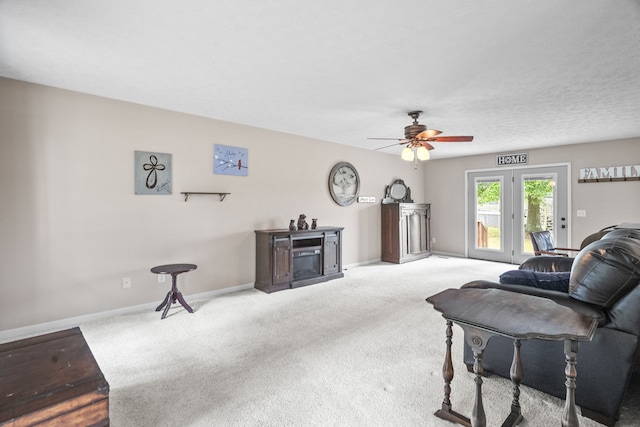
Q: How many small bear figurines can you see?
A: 3